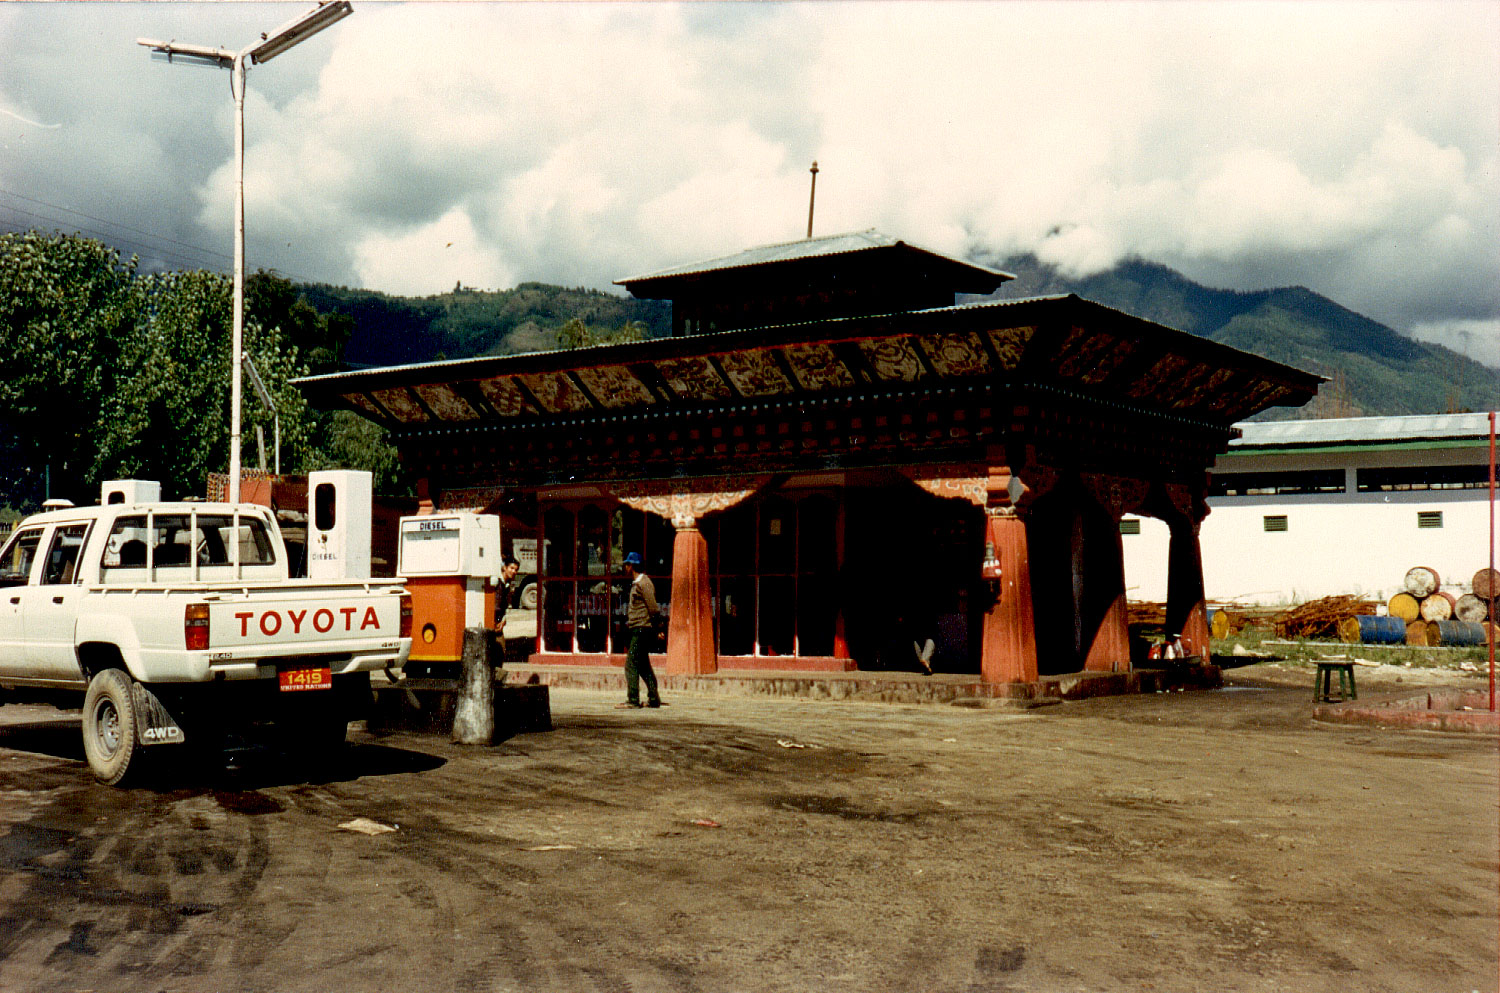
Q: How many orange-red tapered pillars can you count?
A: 4